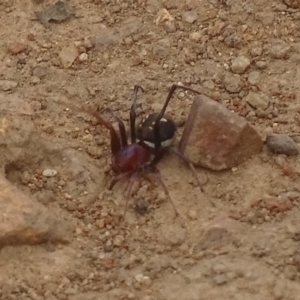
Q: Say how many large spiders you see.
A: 1